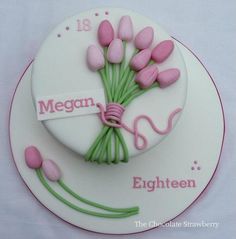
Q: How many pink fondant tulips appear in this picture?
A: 11